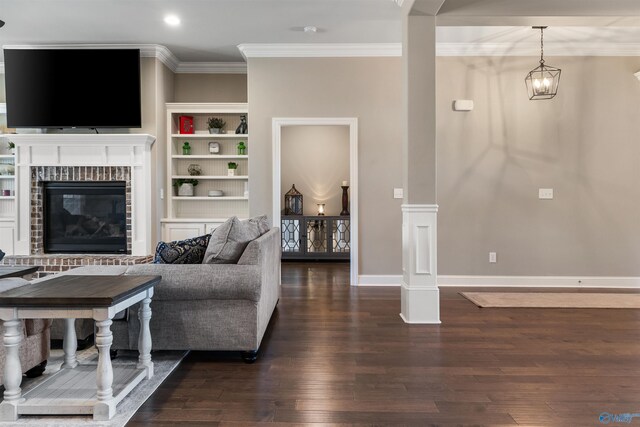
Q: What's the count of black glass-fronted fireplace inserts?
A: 1